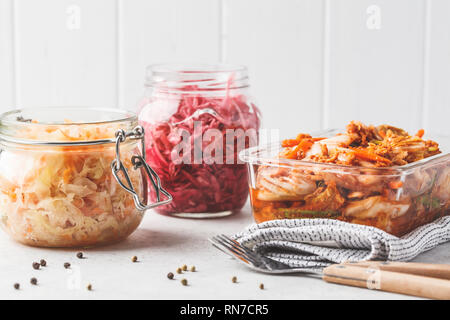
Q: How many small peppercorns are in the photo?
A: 15